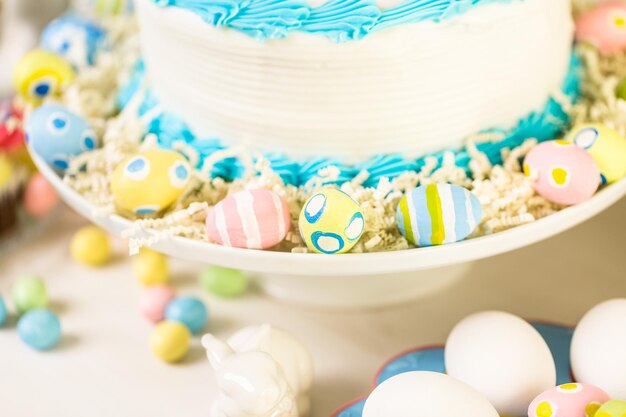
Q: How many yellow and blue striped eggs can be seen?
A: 1